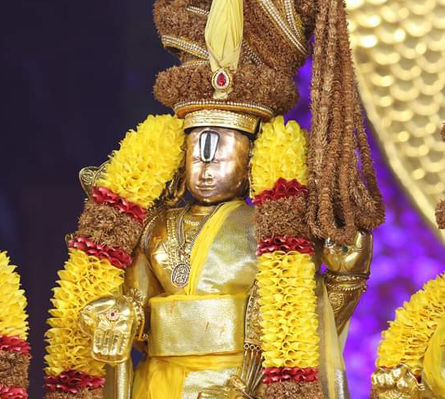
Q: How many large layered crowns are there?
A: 1